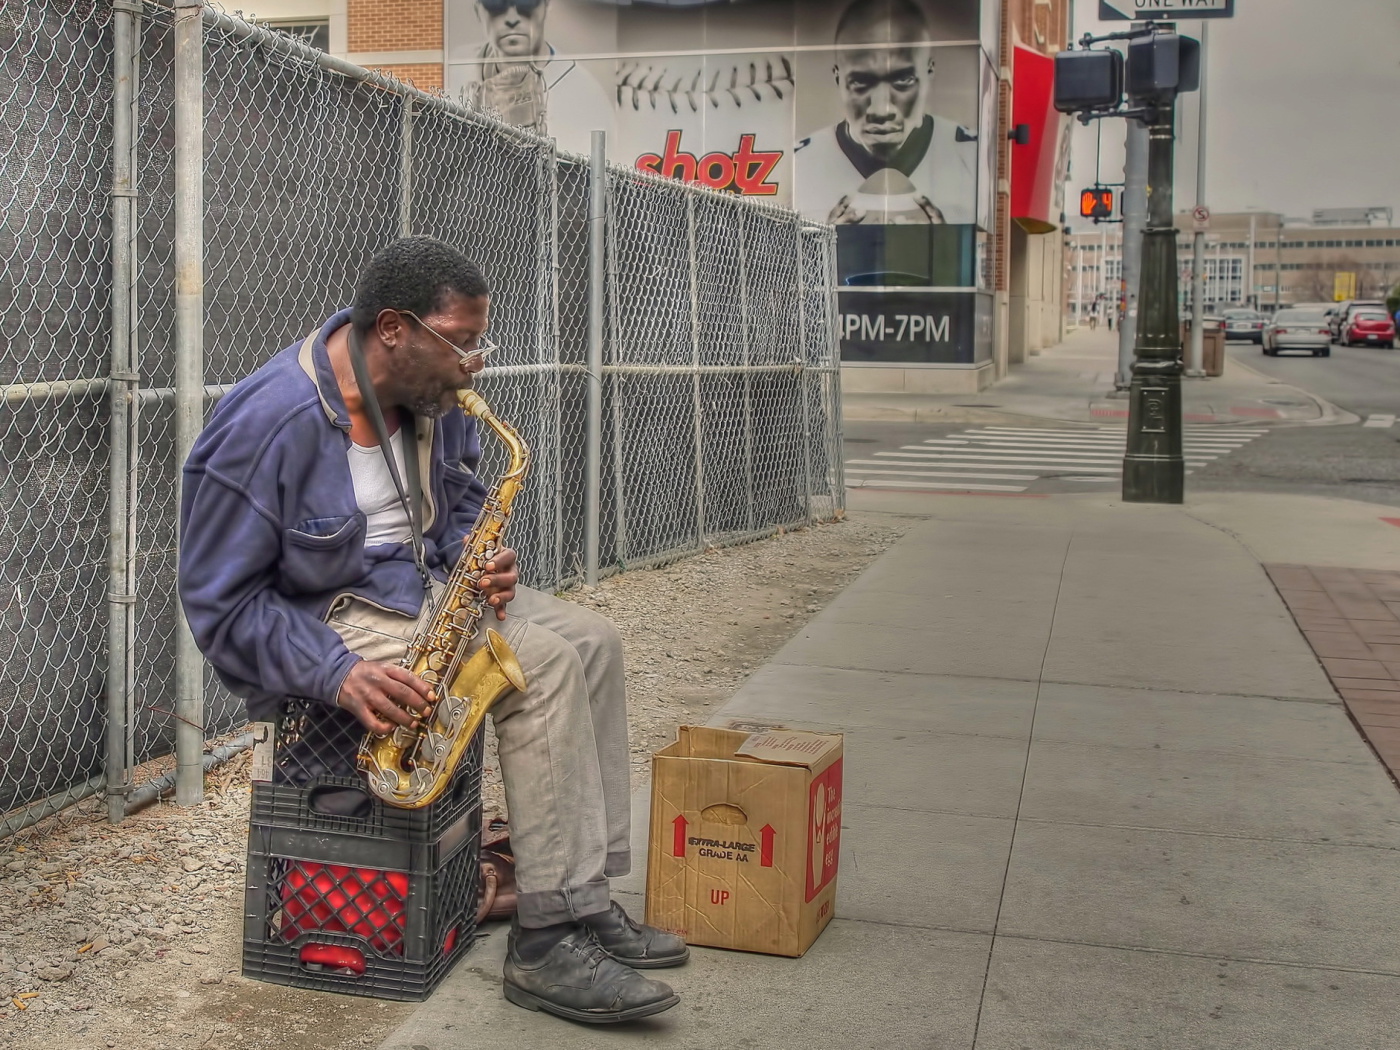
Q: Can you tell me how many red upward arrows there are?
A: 2